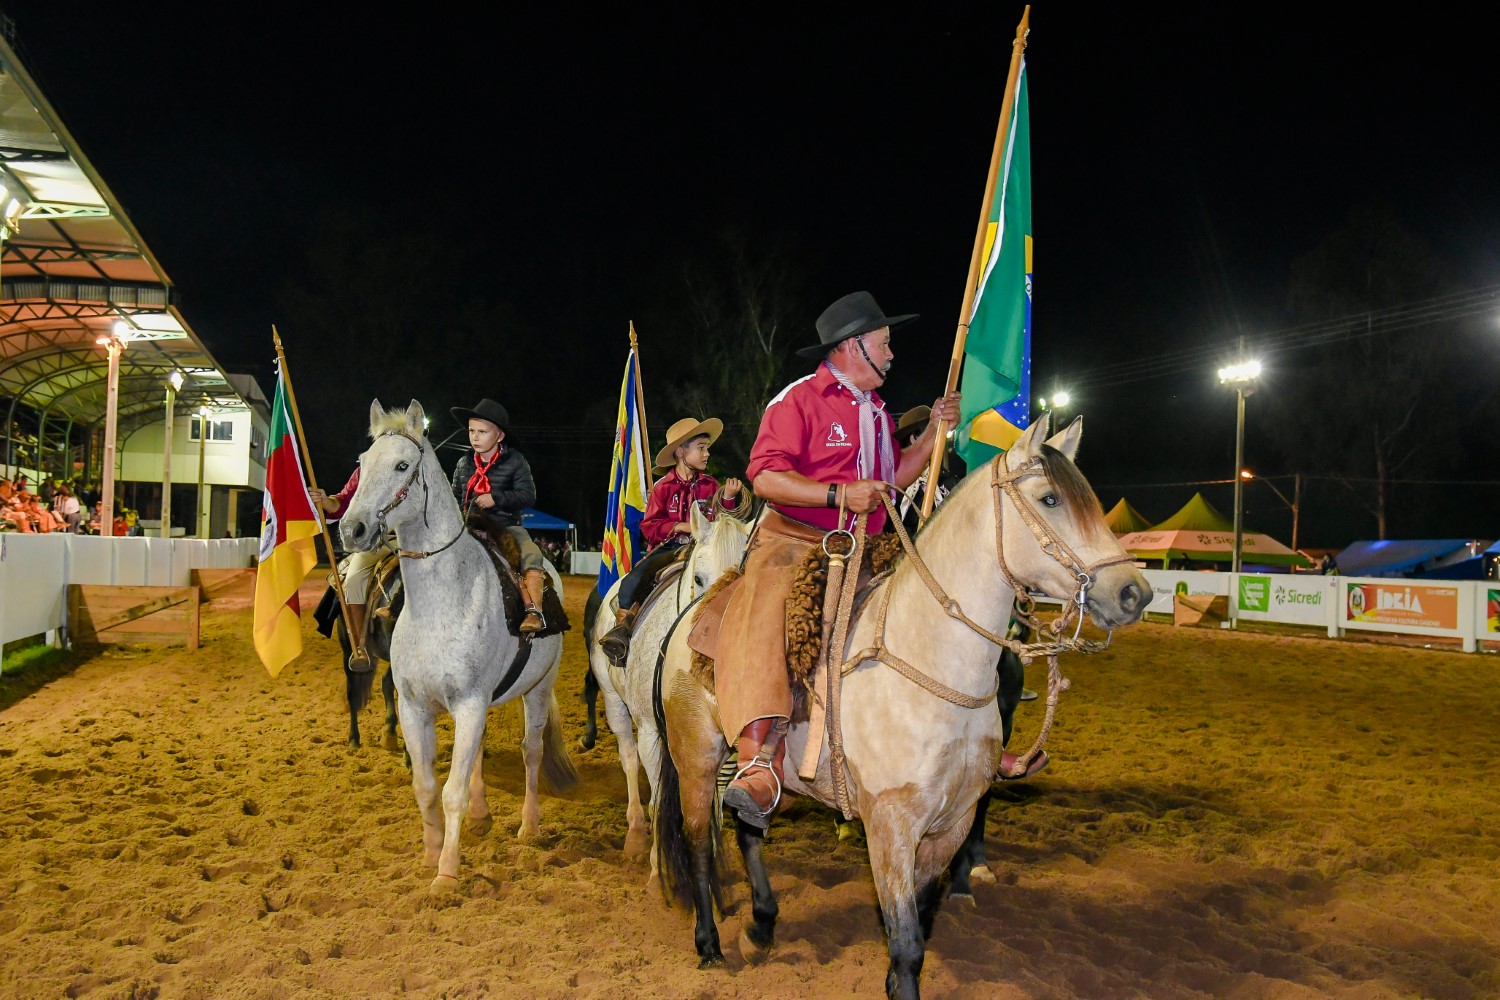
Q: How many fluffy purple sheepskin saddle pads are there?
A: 0